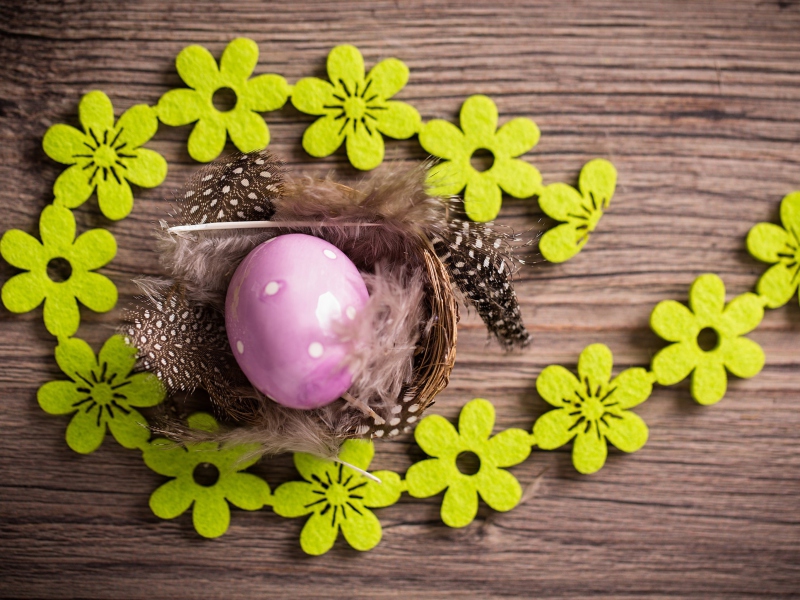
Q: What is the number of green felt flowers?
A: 13